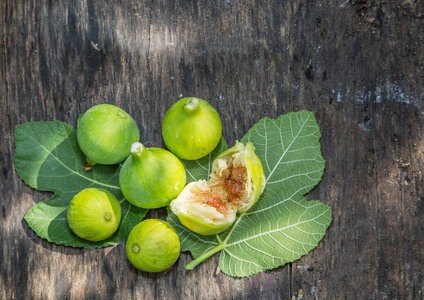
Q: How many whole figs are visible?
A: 5